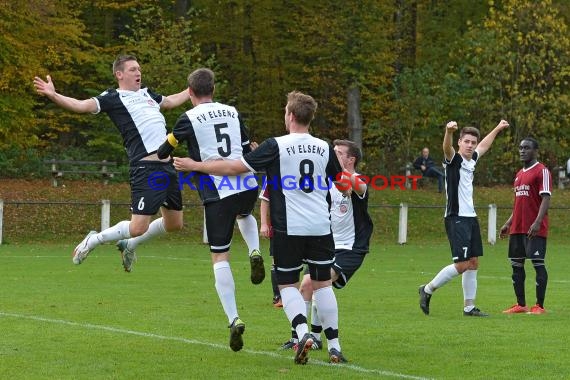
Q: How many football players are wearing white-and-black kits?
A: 5